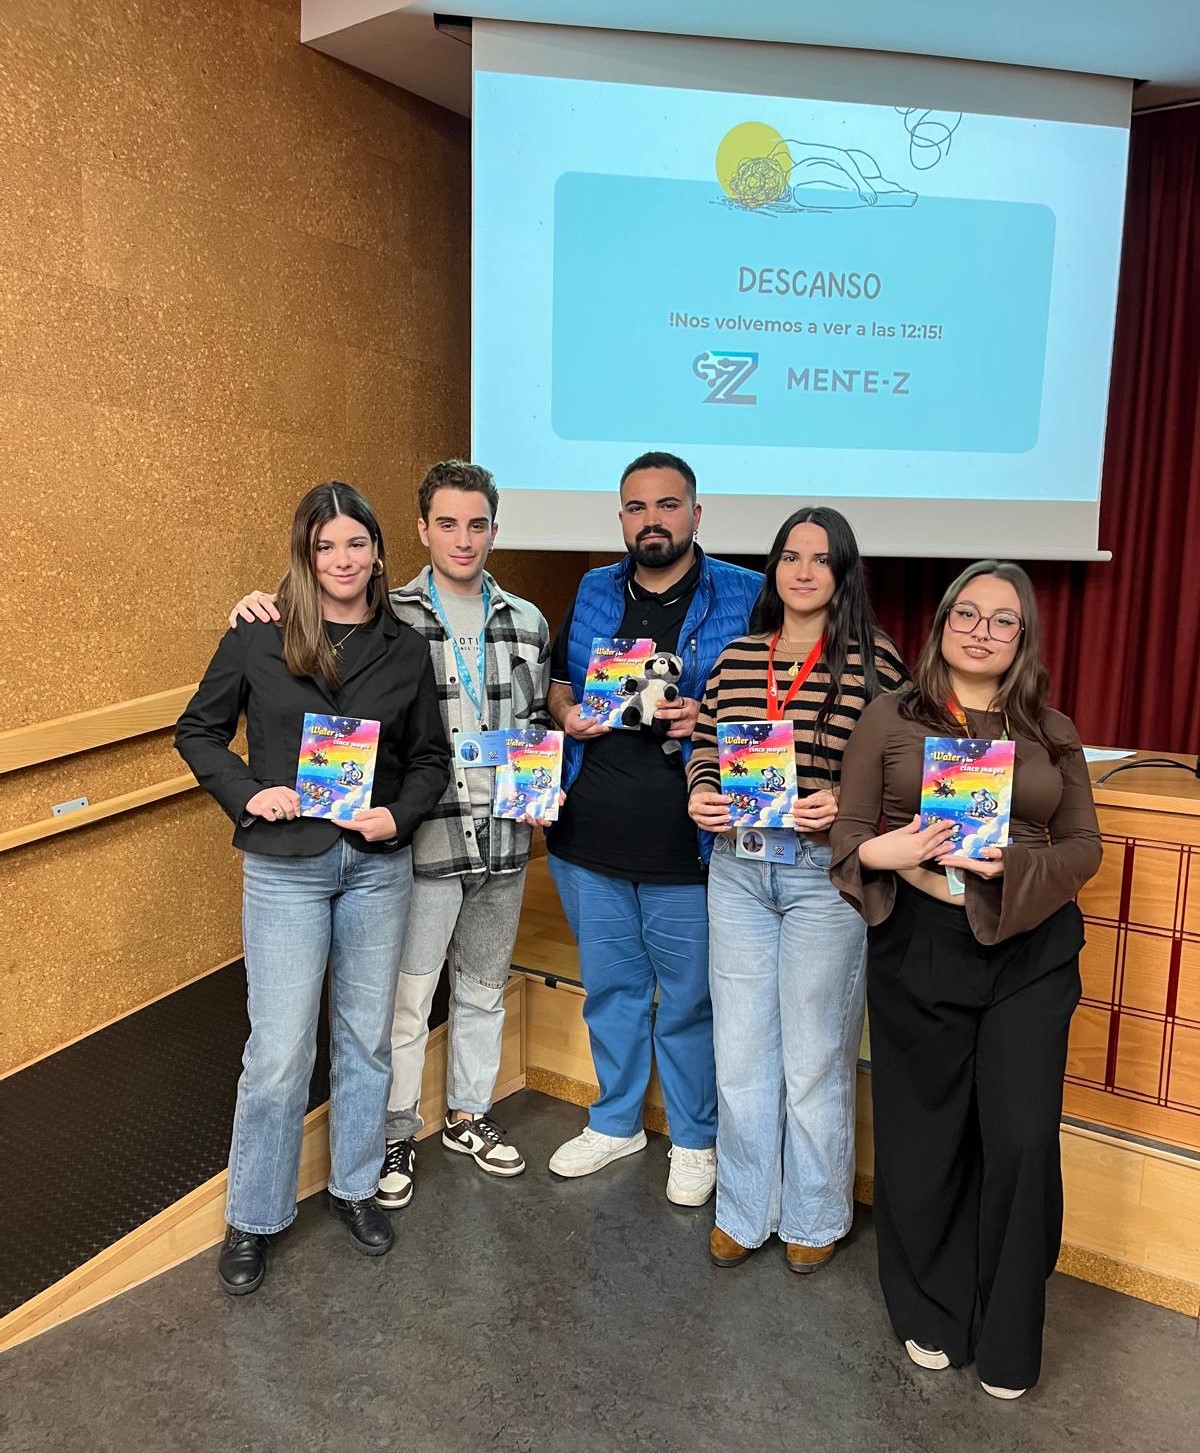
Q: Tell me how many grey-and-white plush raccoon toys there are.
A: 1